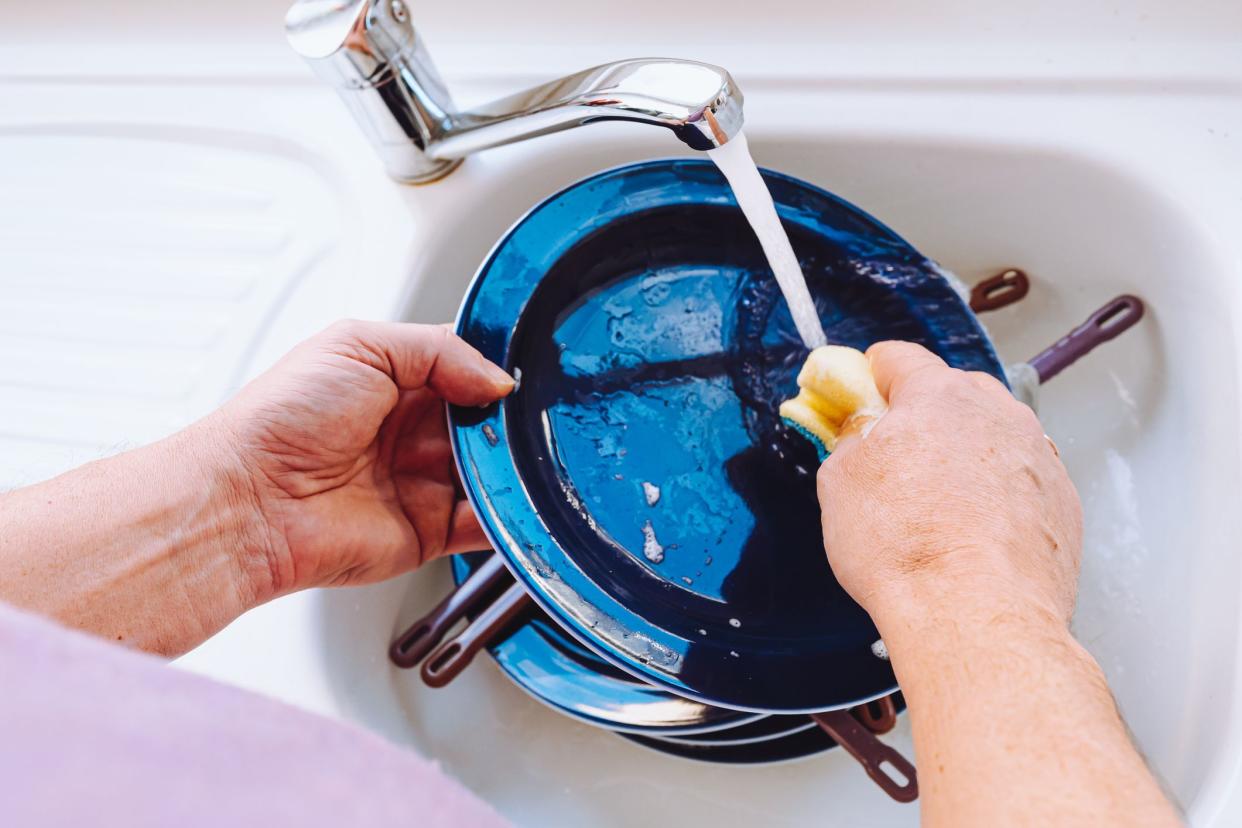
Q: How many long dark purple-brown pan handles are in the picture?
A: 6